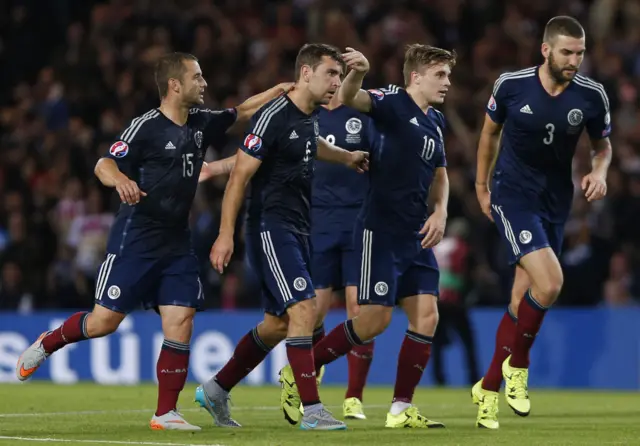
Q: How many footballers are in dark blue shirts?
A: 5